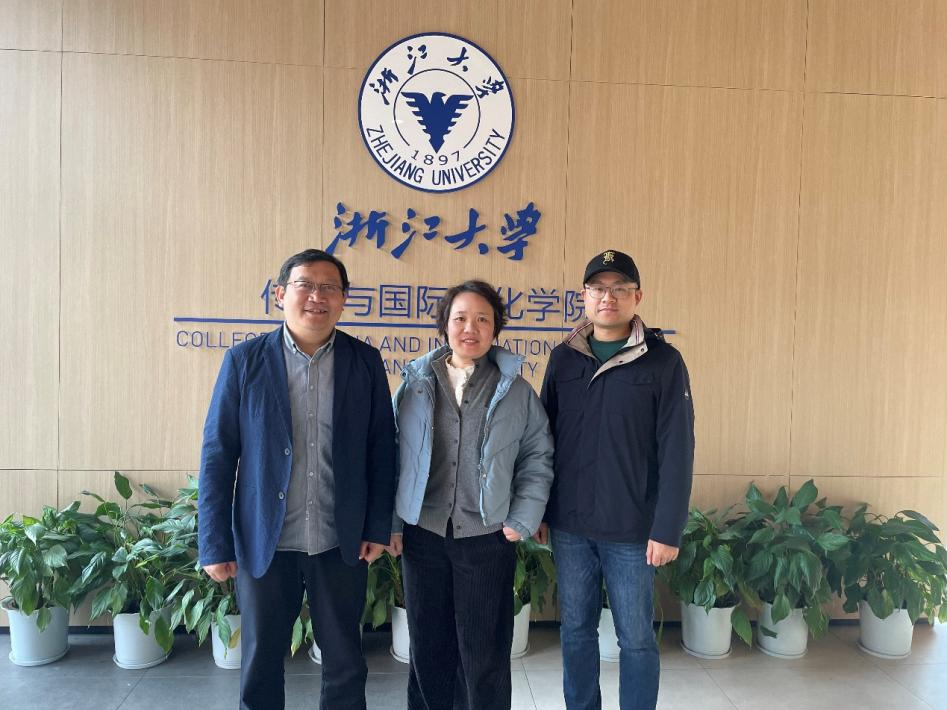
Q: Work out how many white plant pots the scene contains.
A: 10